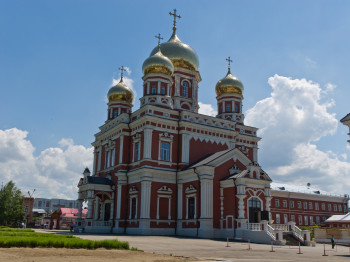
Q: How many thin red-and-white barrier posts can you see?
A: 5